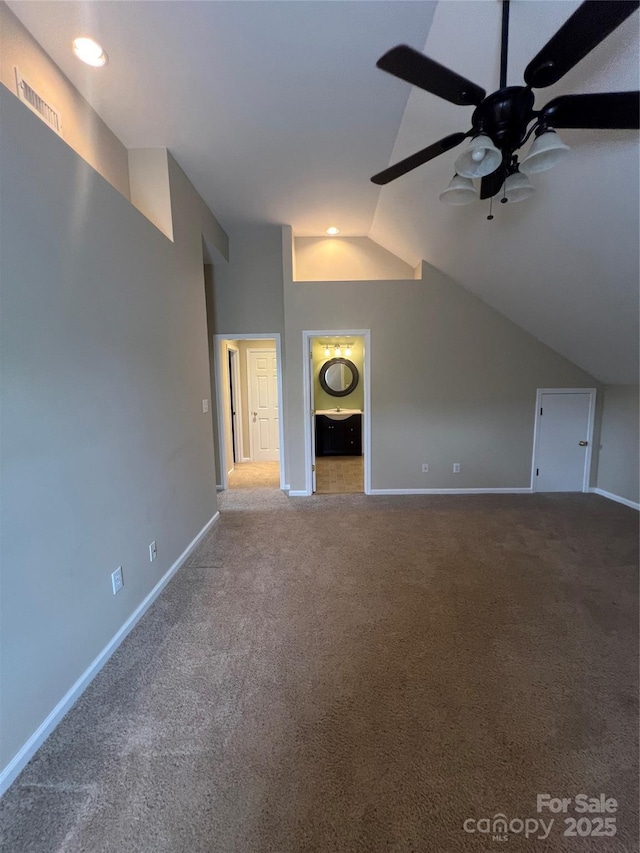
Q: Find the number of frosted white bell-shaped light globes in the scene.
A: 4